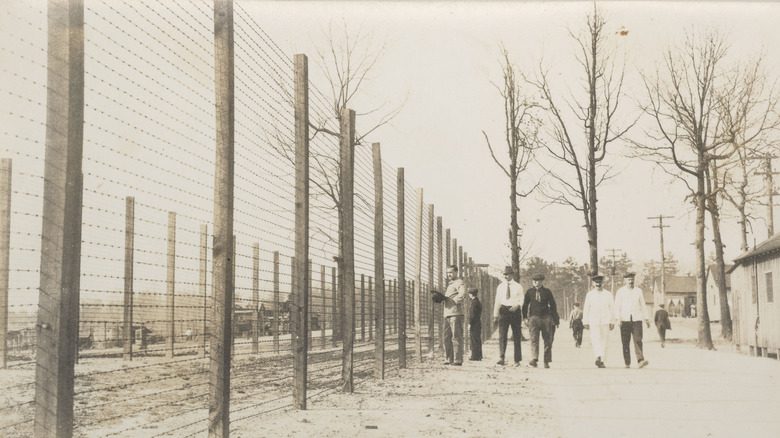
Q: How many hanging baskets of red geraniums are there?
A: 0